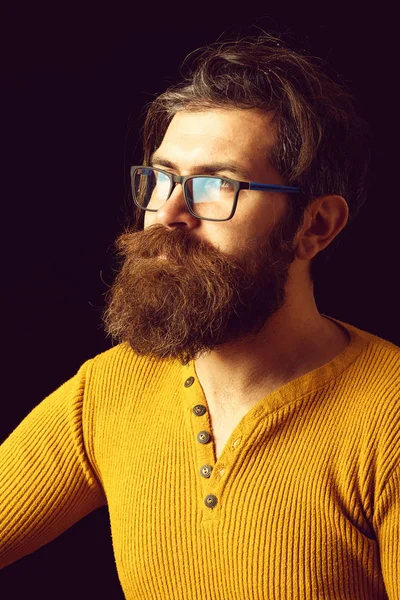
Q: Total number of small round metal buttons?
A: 5